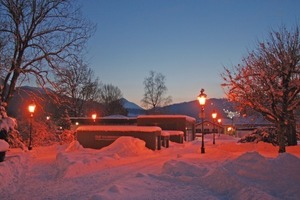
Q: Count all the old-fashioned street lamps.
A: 5